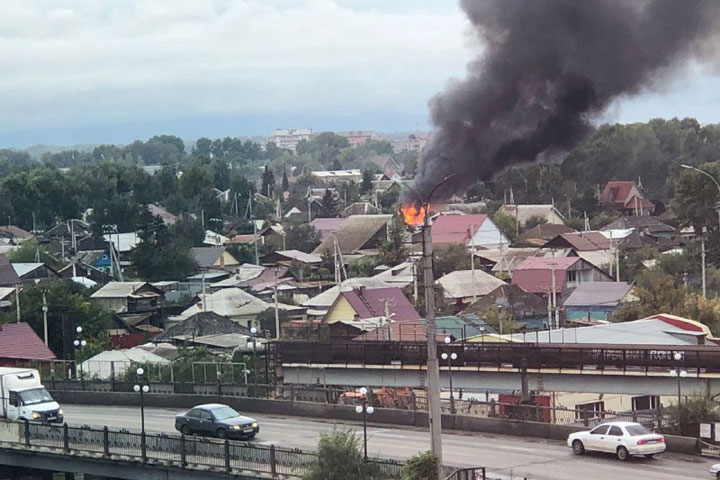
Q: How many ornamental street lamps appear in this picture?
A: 6